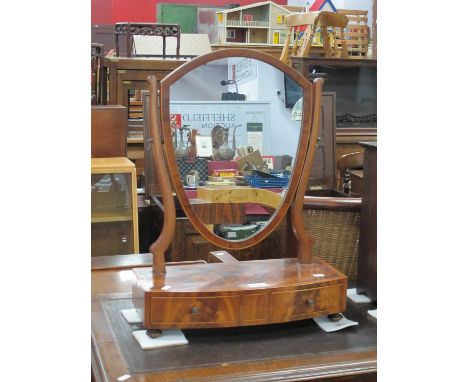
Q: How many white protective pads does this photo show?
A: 5